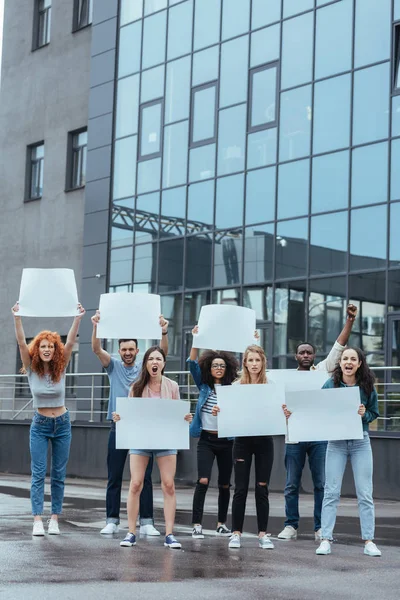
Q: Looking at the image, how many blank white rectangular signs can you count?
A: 7